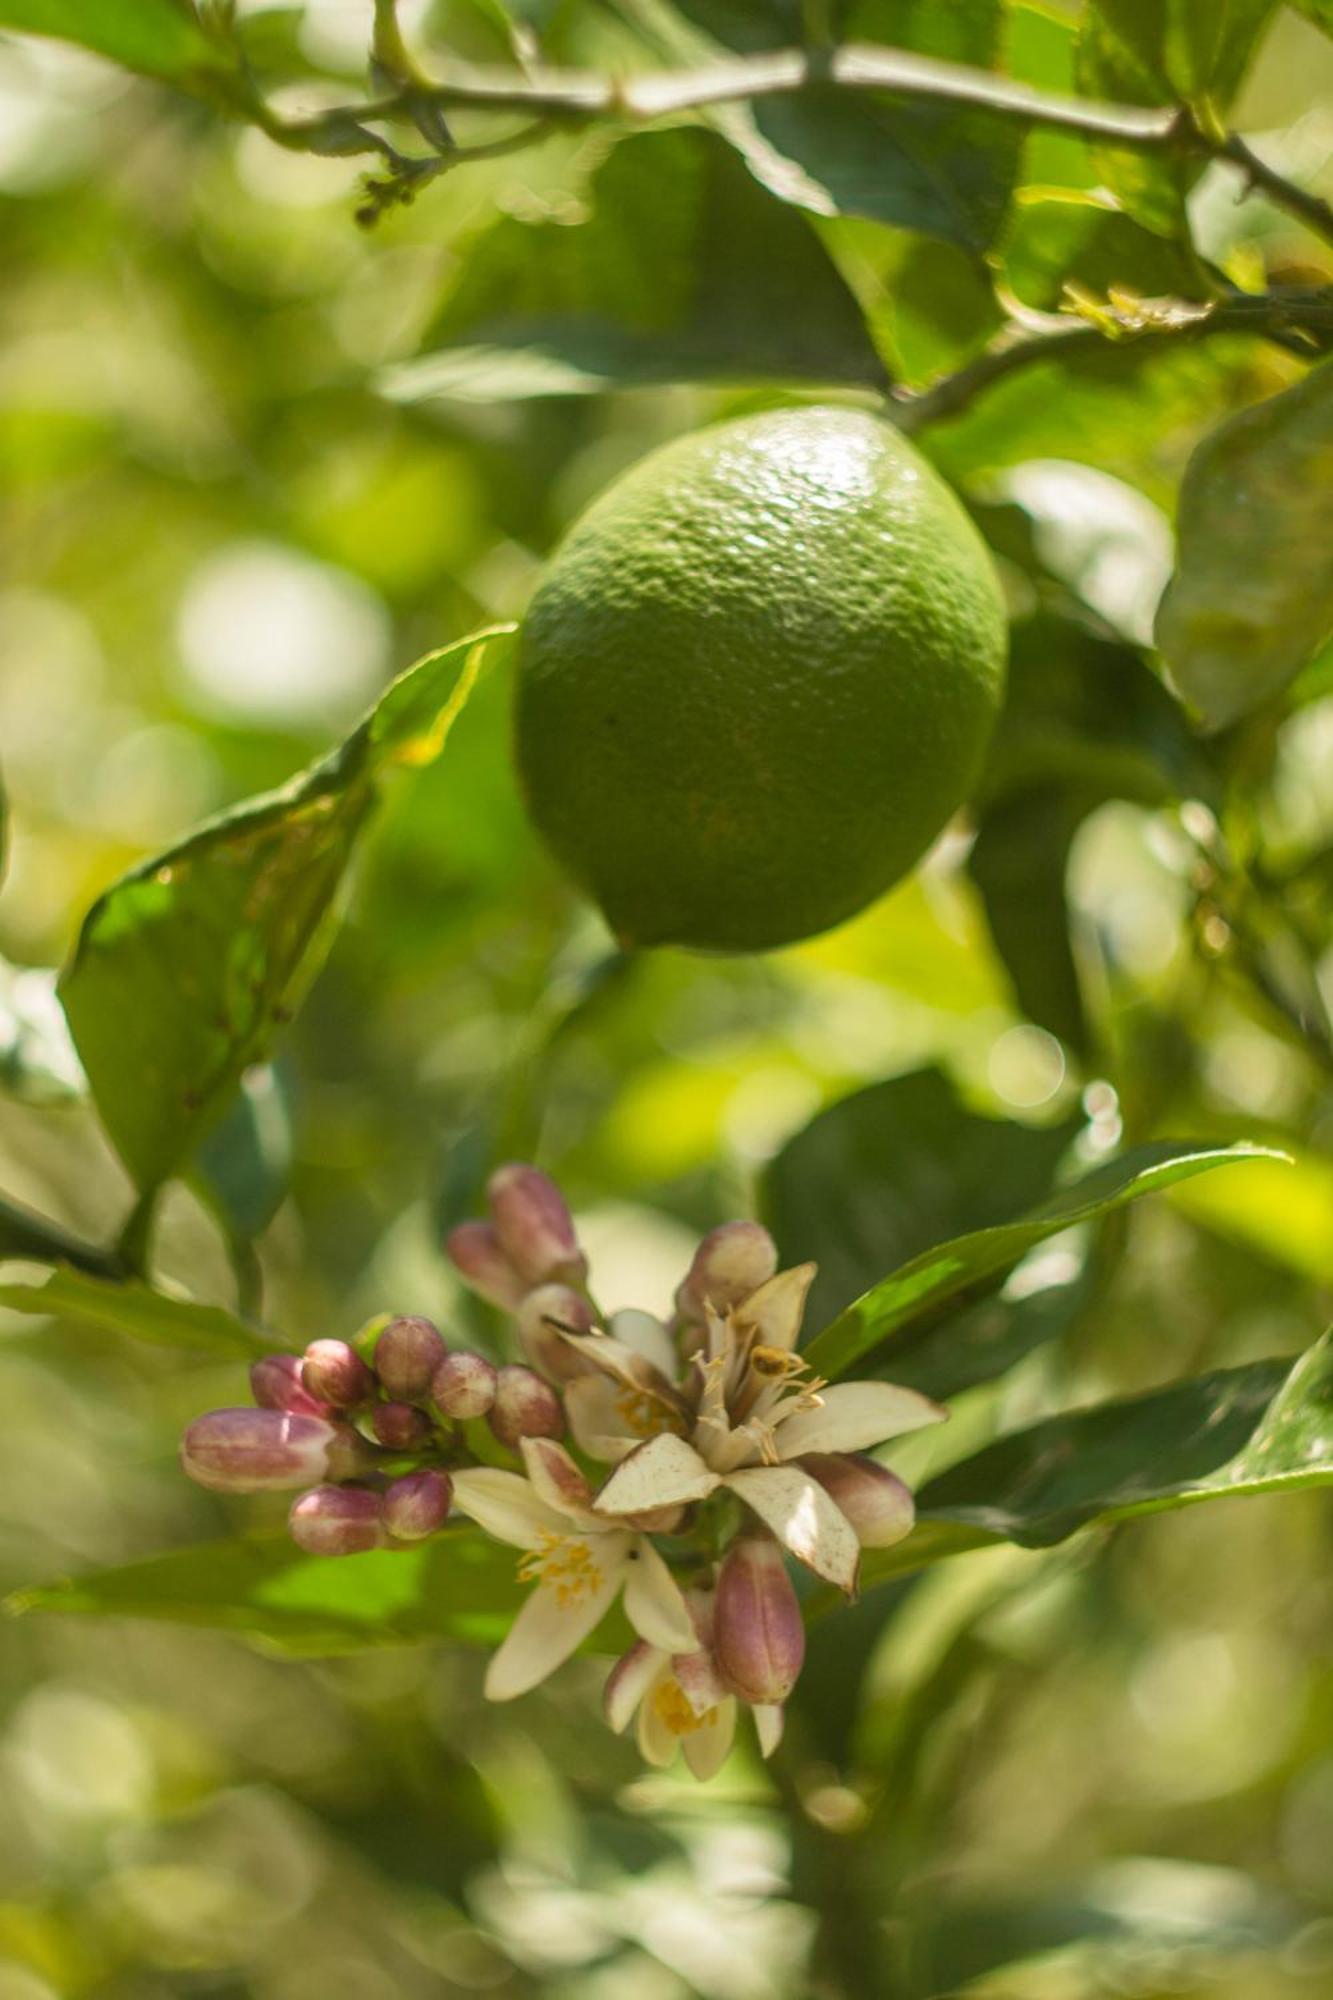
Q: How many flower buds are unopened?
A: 15